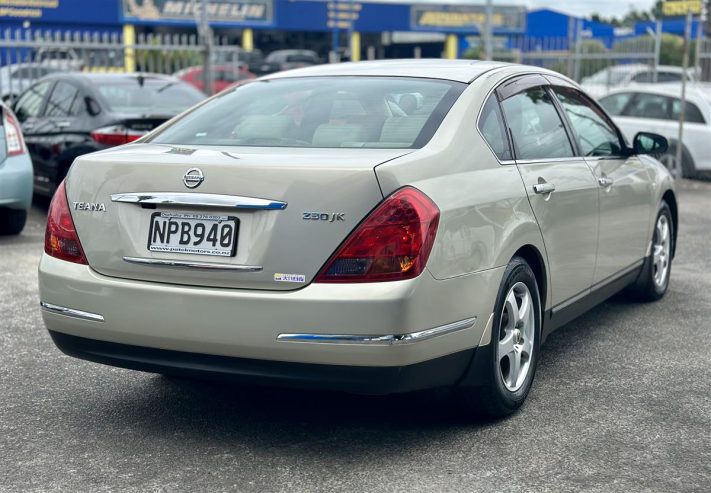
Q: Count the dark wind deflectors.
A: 2